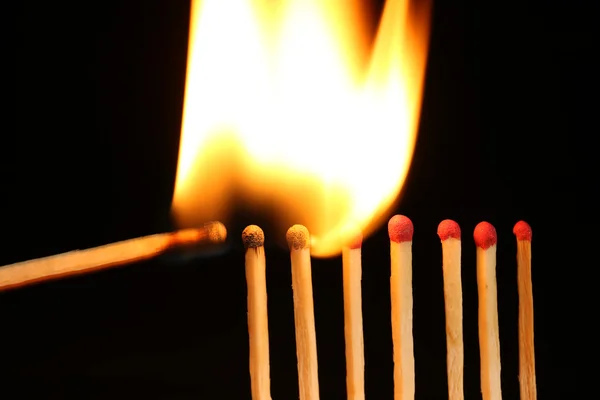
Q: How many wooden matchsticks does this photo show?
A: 8